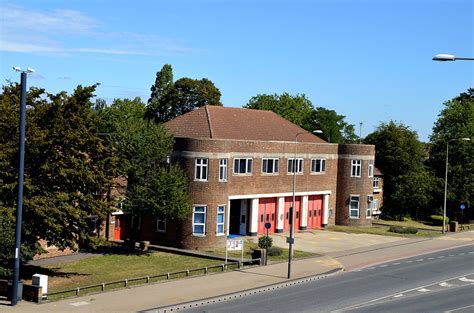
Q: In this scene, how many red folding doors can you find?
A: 3